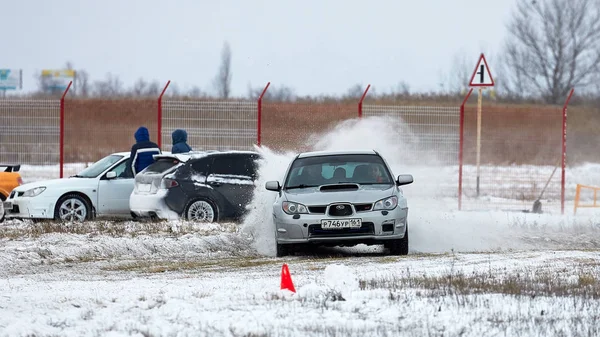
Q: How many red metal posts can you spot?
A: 6